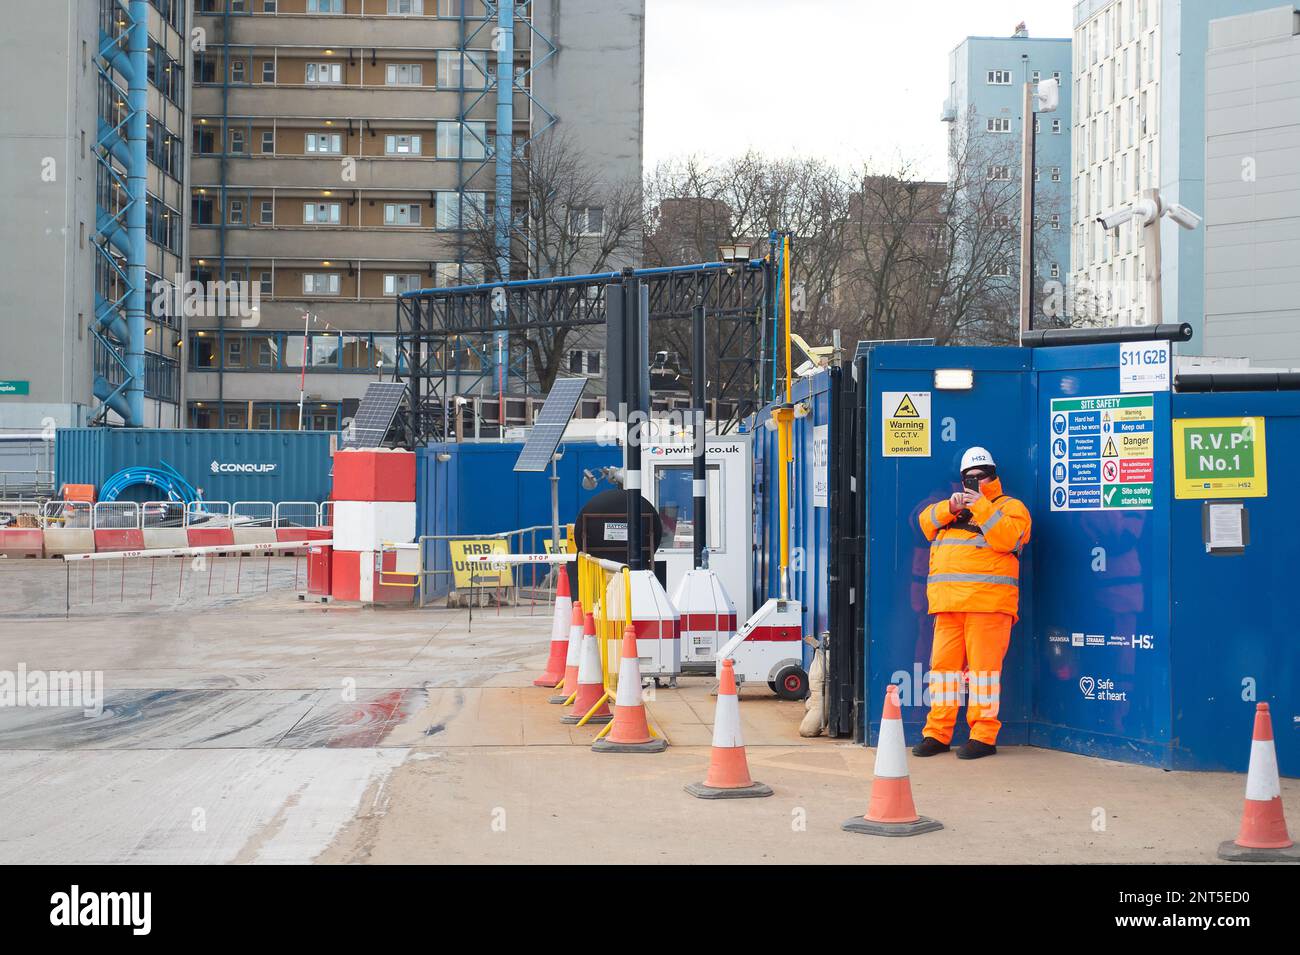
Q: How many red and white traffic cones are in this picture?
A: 7